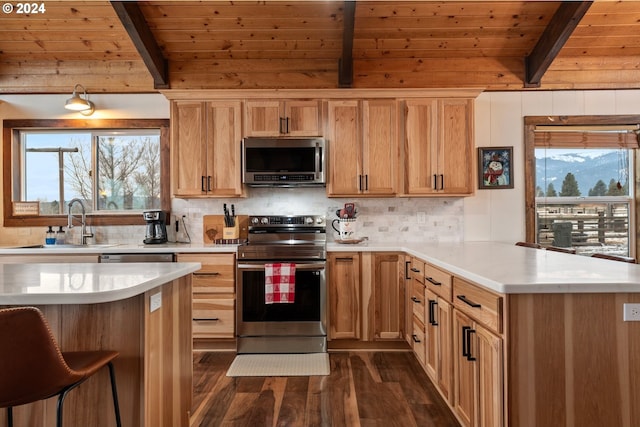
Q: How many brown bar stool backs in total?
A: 4